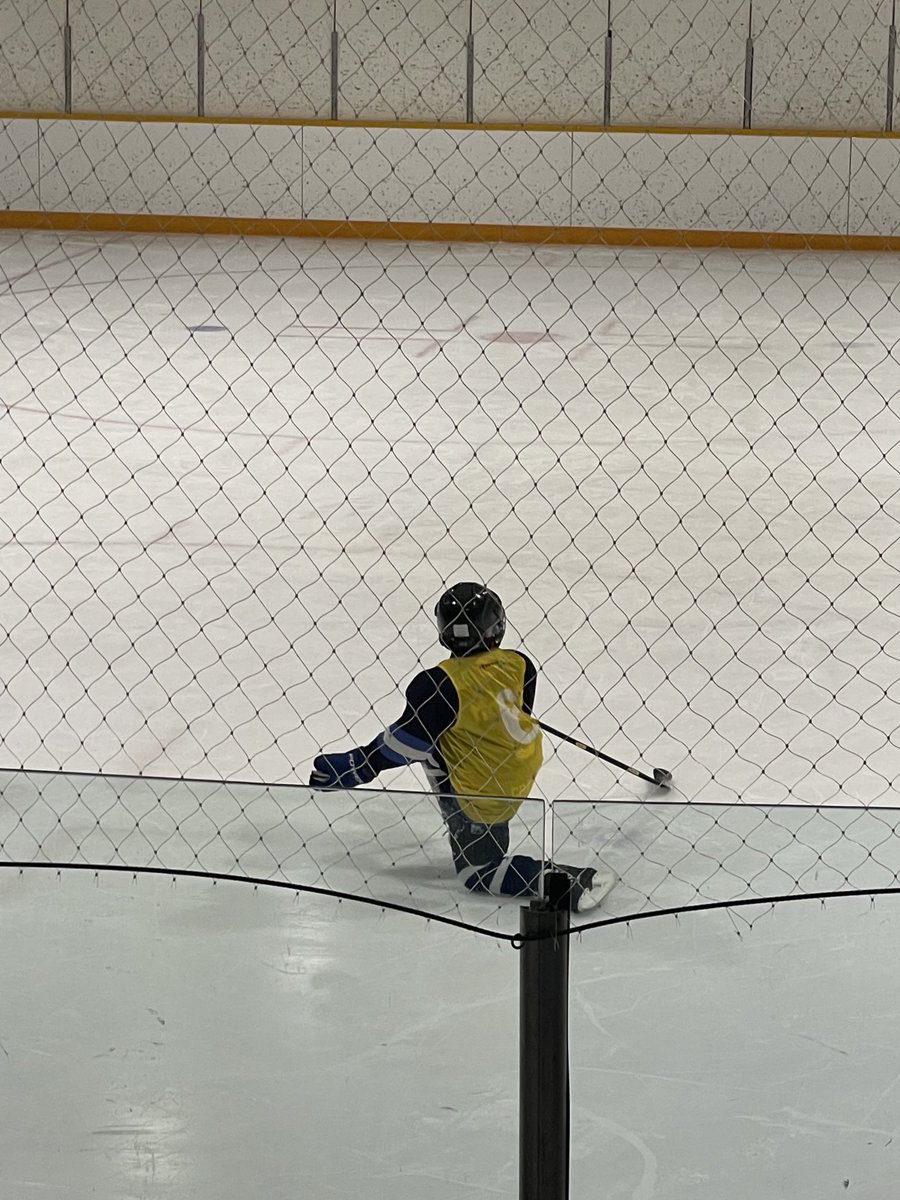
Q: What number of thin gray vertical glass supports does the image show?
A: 7